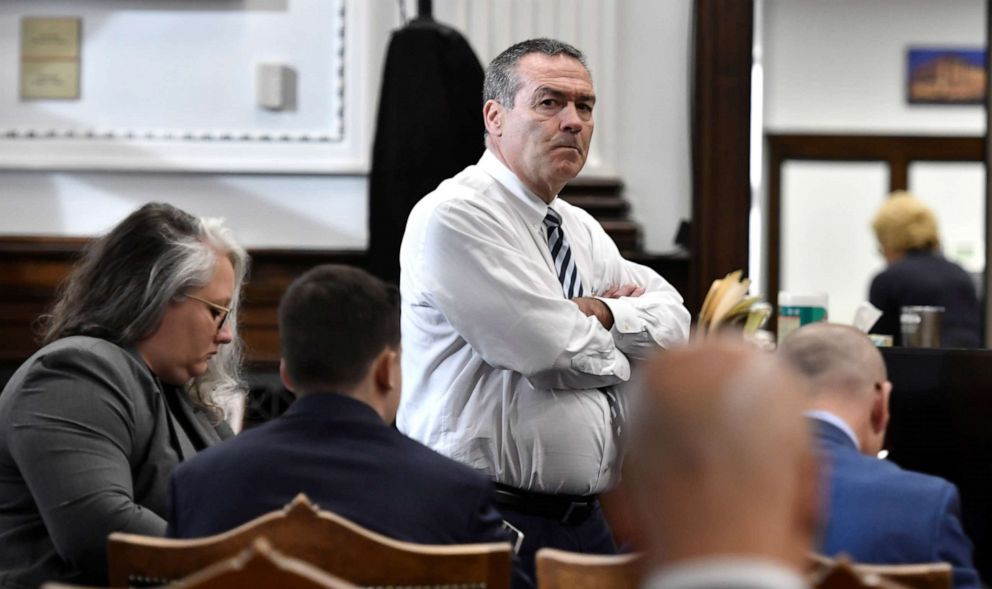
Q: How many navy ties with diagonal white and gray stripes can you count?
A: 1